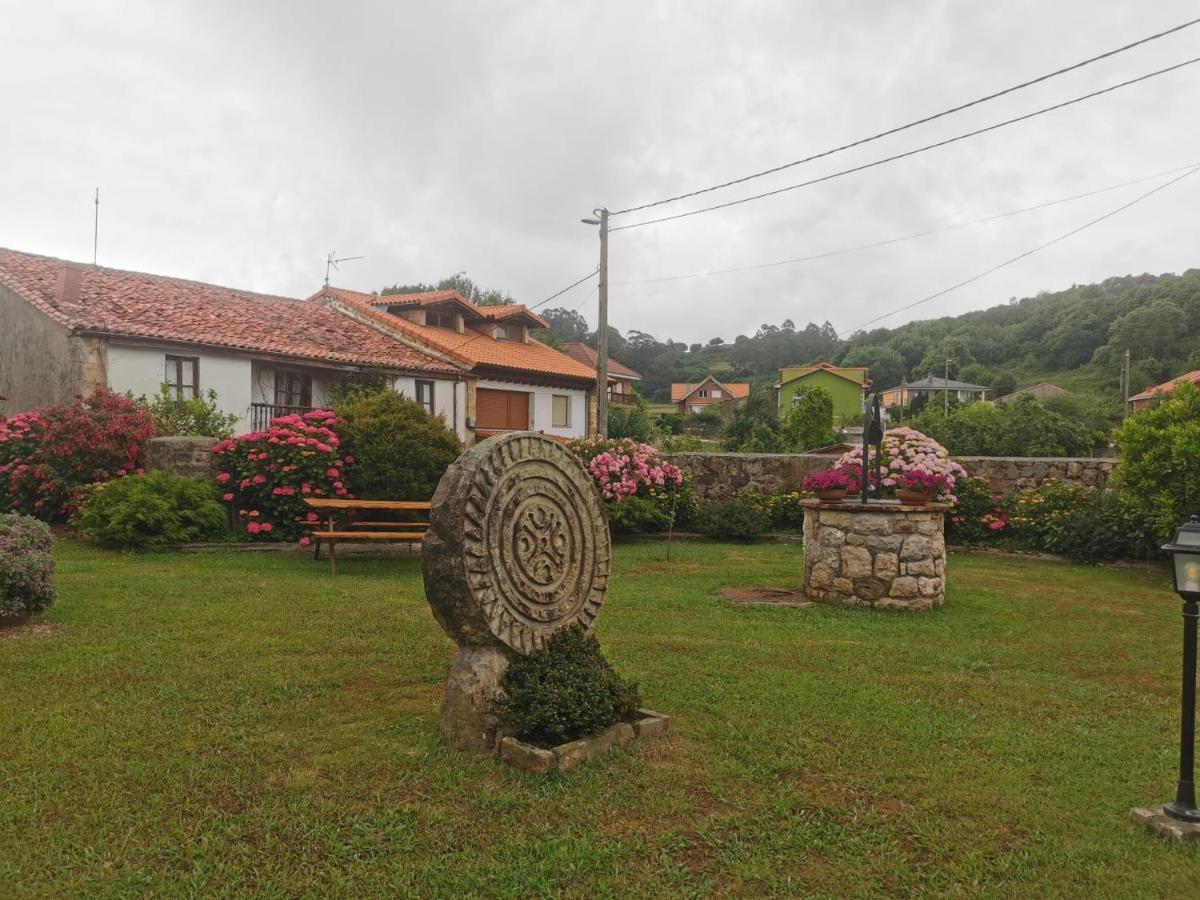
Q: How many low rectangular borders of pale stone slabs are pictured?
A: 1